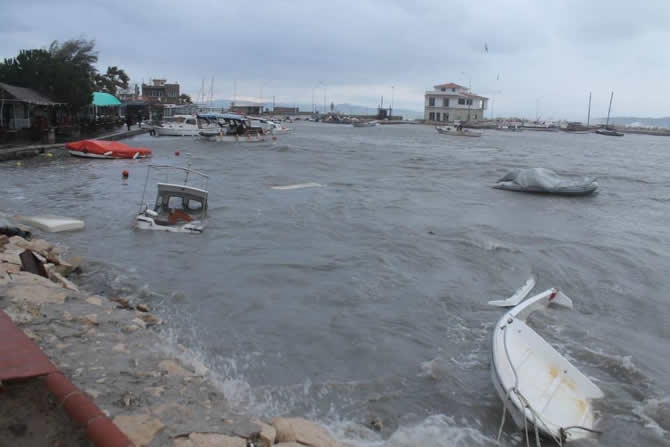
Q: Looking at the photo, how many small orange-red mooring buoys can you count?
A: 2